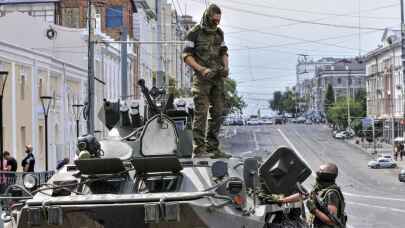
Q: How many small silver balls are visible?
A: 0